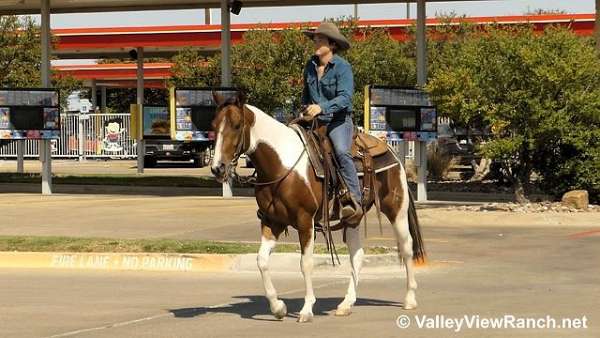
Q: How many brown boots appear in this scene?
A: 1